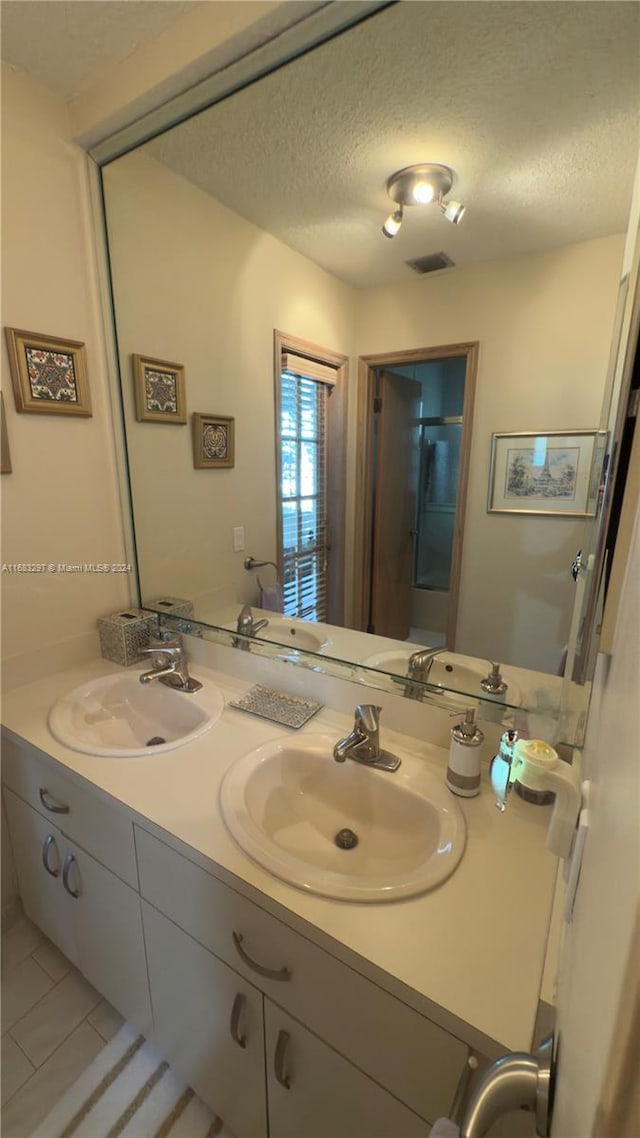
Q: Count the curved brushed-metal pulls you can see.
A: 6